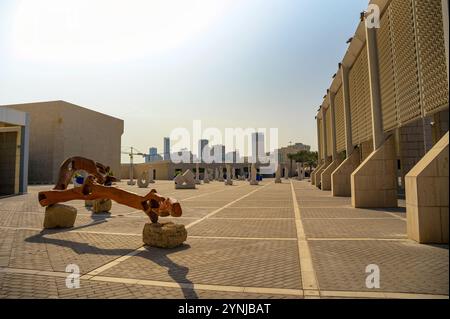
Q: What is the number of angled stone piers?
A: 6